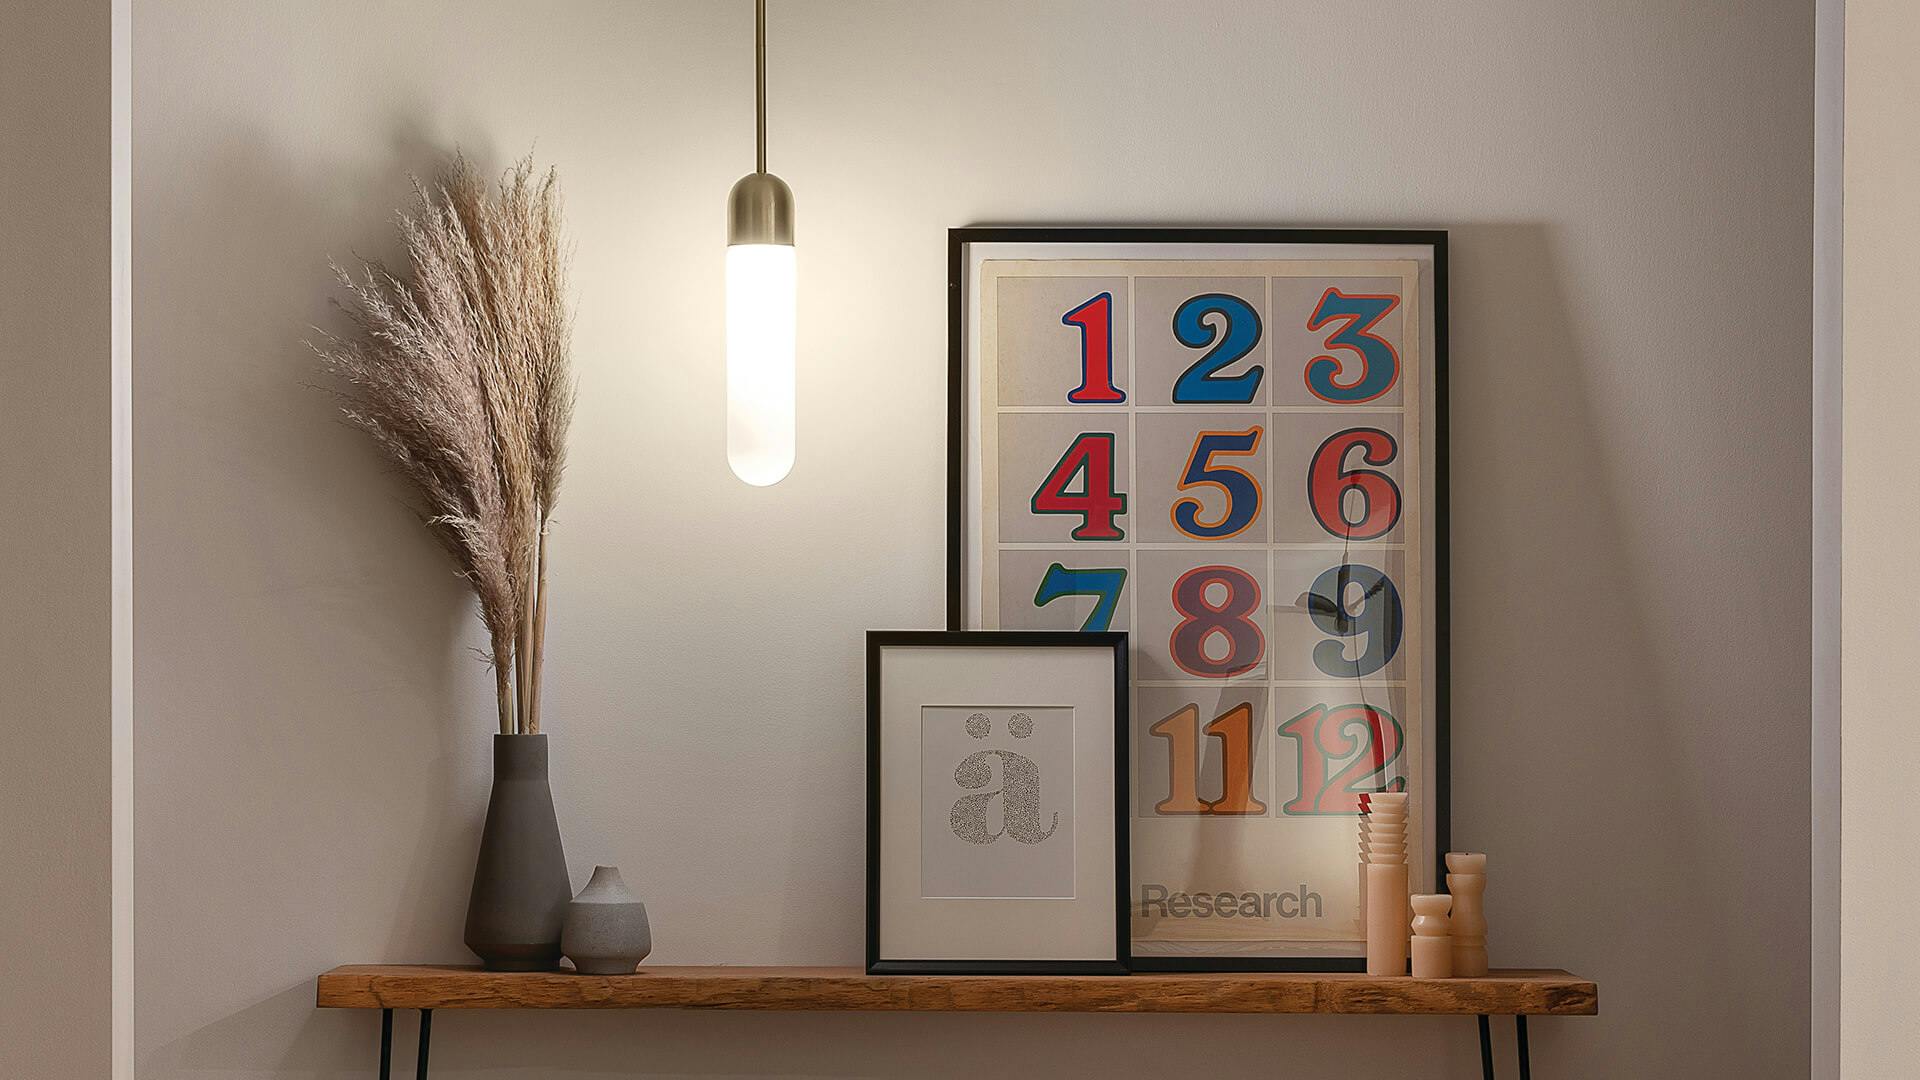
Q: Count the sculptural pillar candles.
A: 3